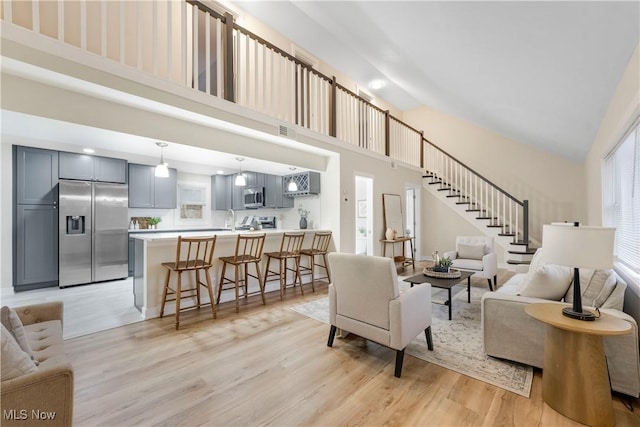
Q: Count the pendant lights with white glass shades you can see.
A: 3